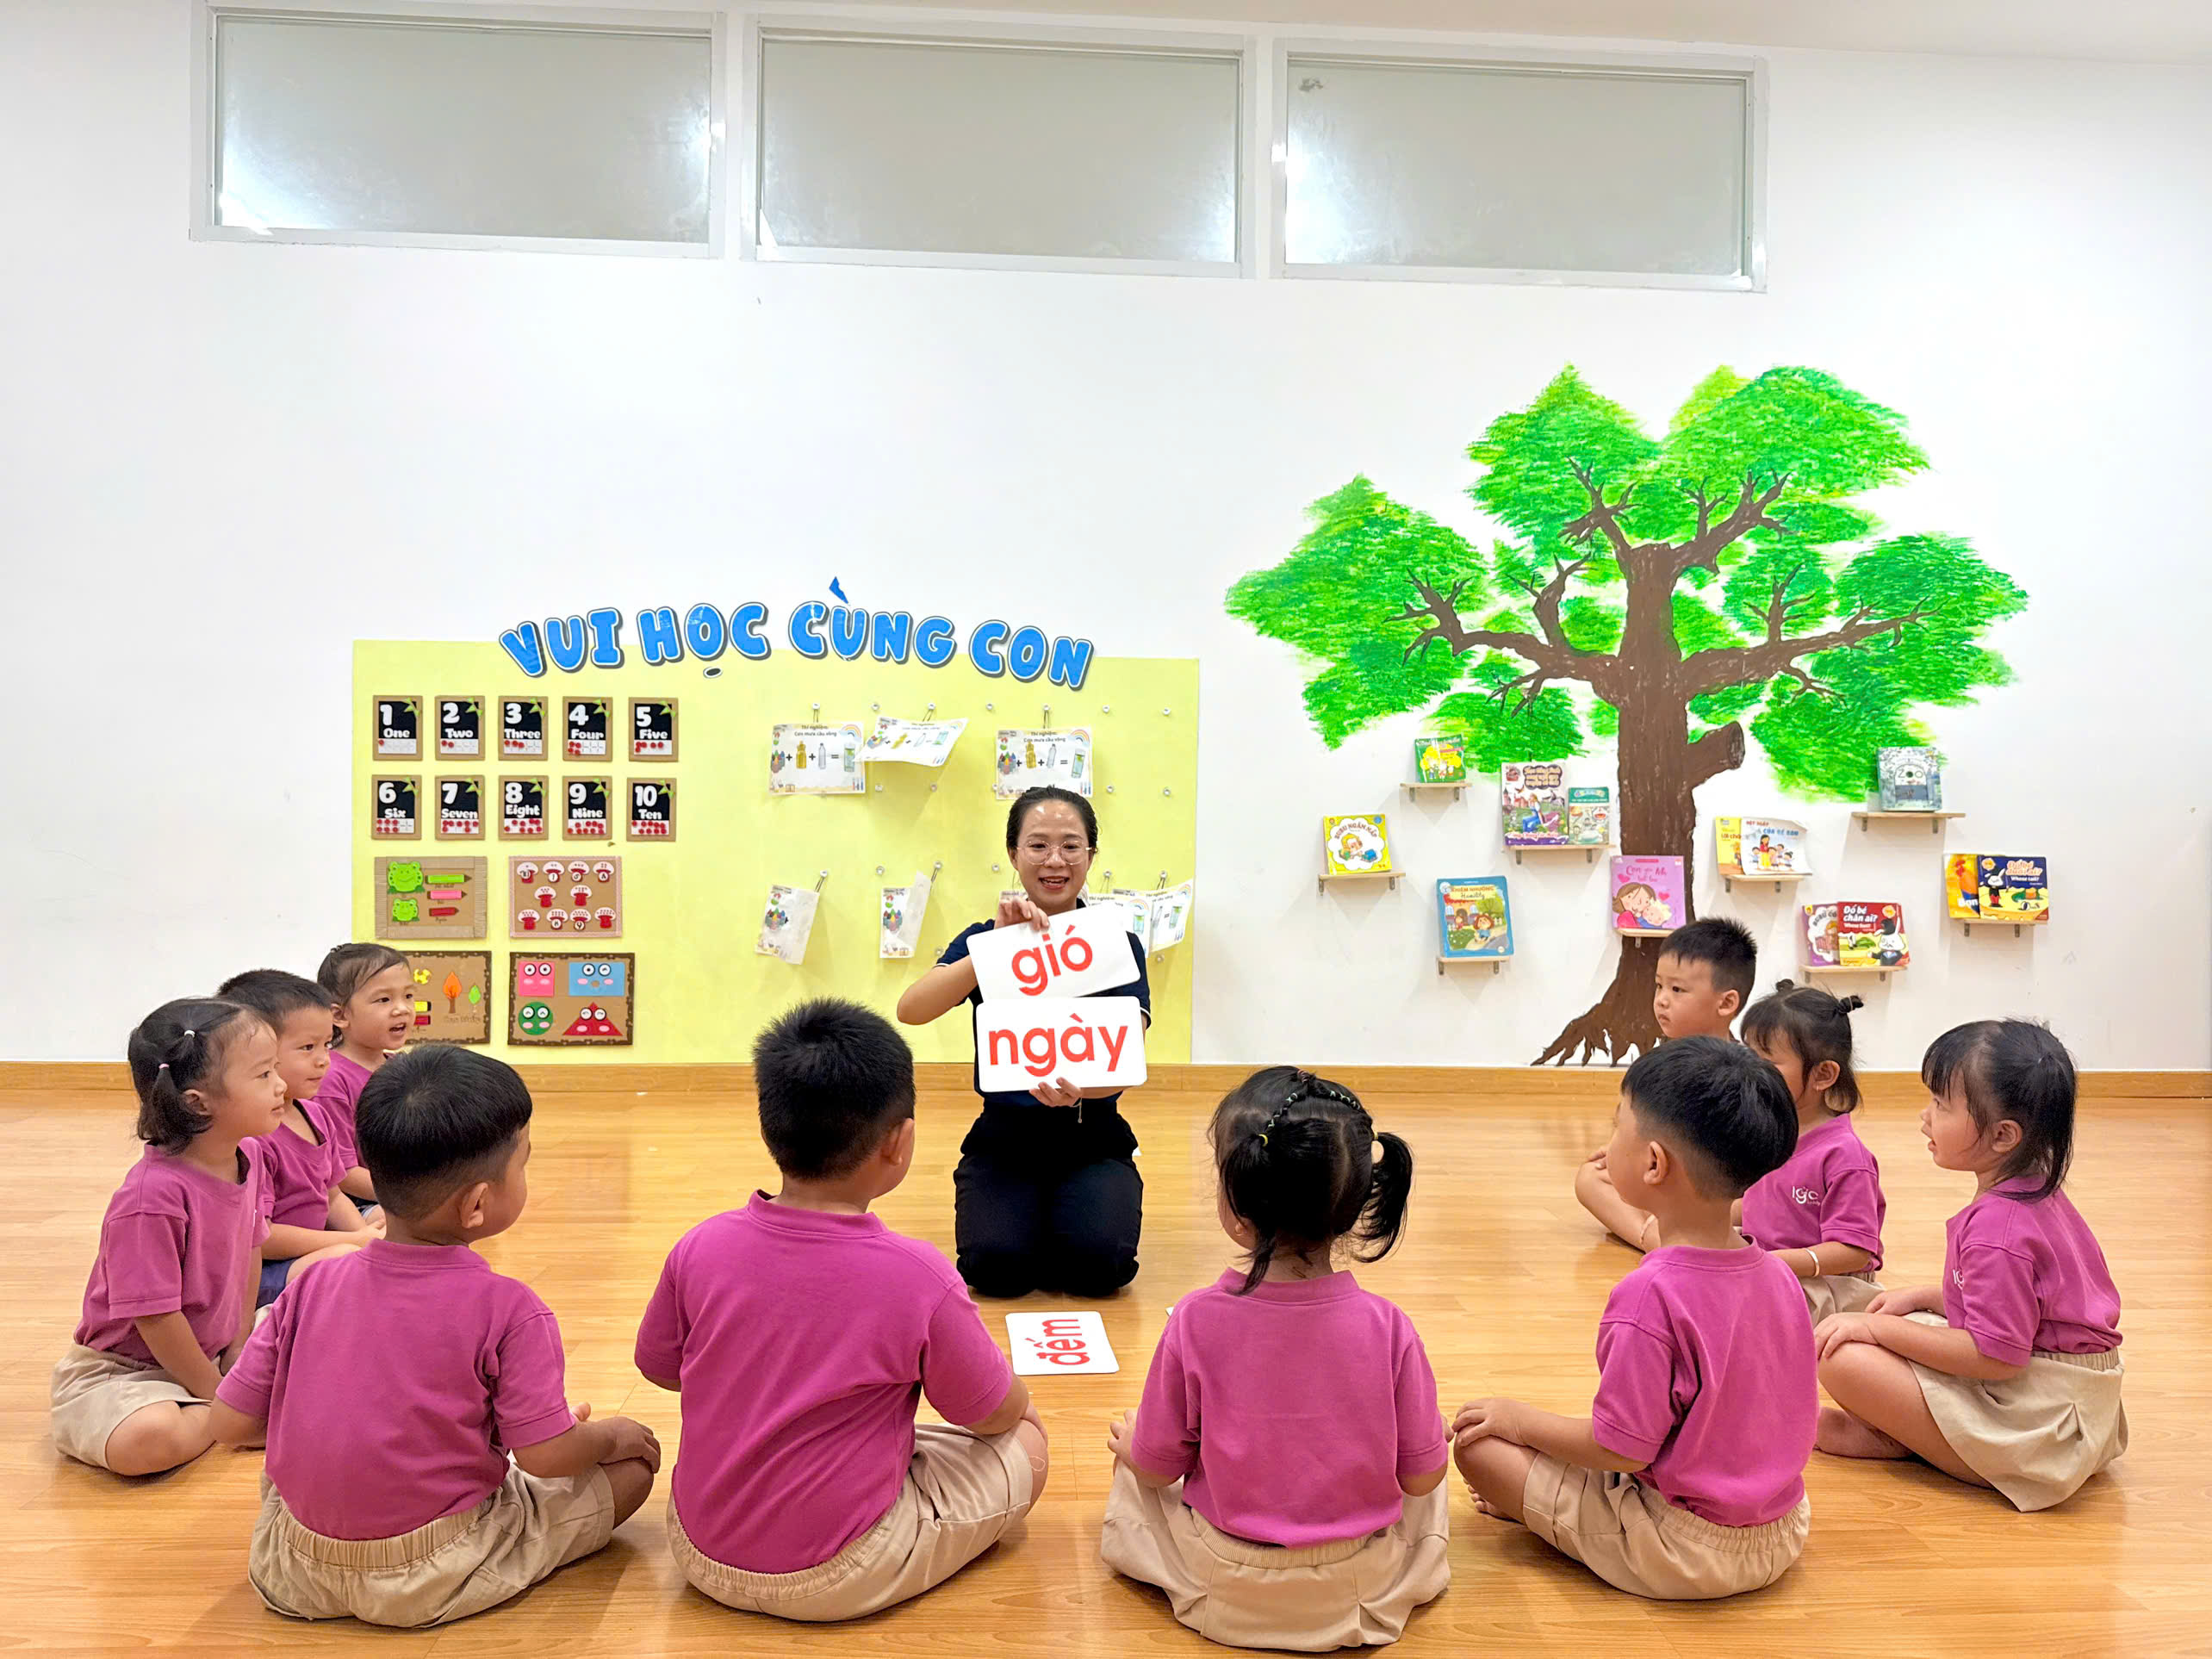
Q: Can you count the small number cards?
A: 10